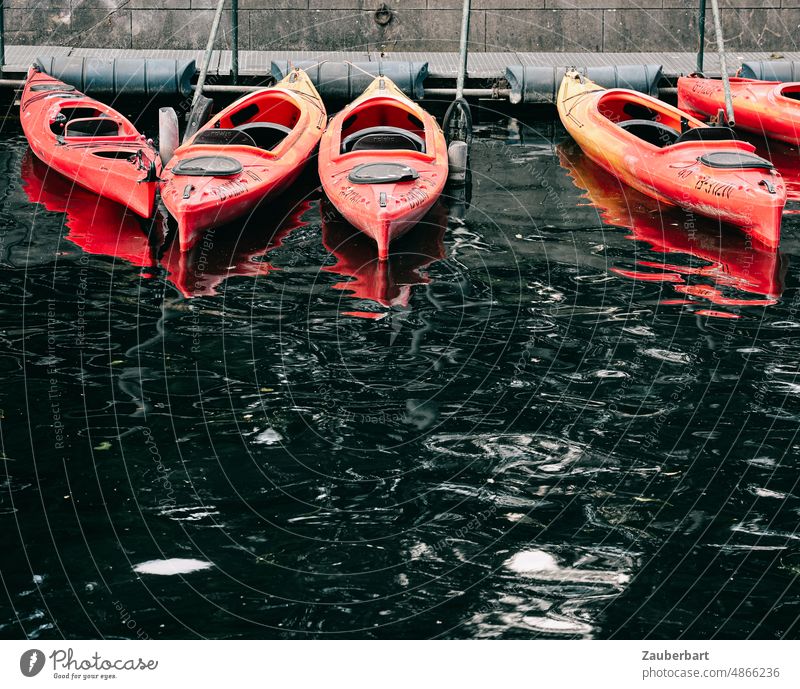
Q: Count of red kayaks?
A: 5